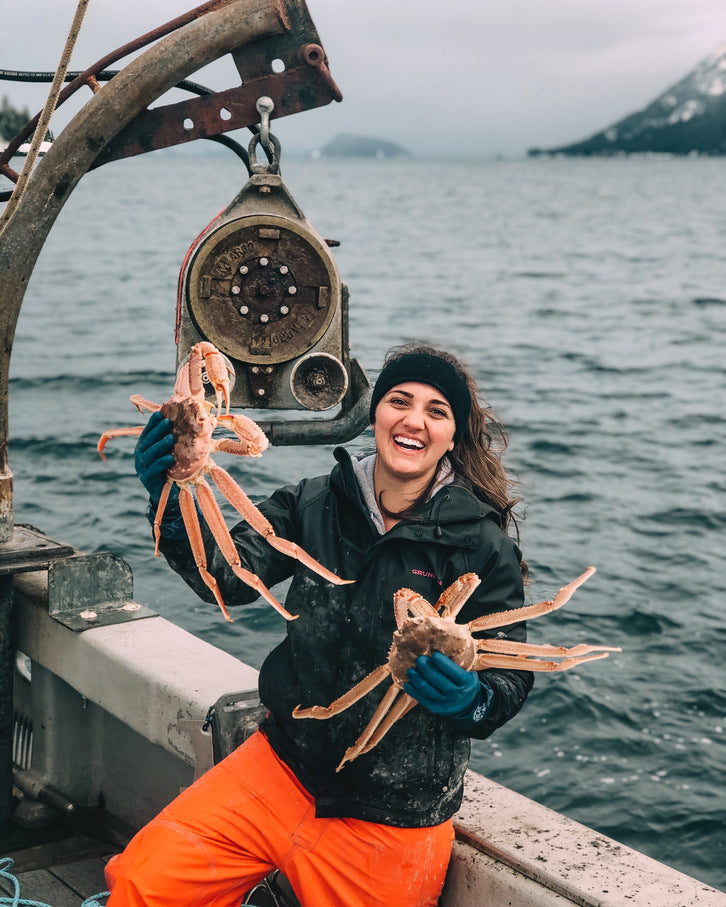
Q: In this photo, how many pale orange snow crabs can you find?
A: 2